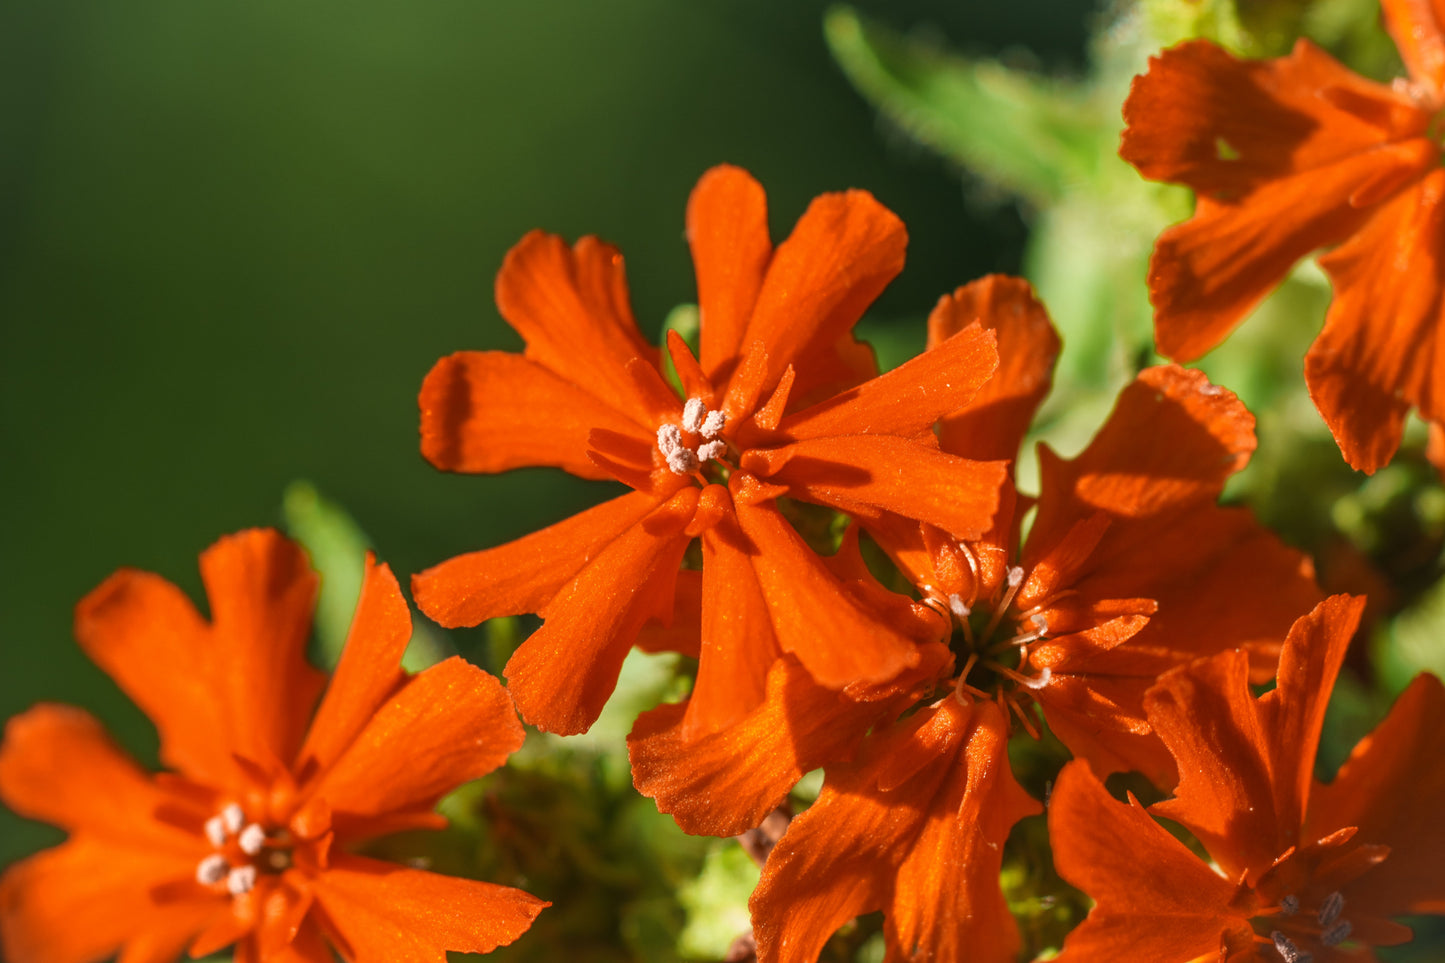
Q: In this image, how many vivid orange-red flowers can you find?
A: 5